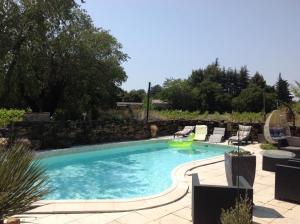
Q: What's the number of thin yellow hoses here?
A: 0